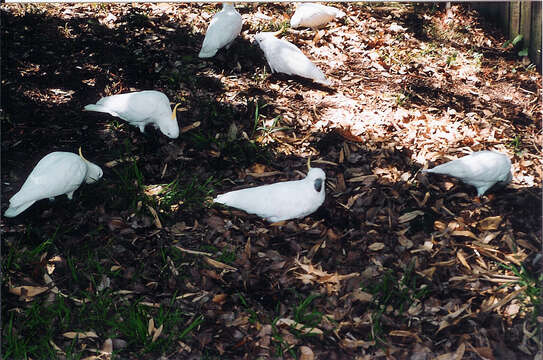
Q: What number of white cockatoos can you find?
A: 7